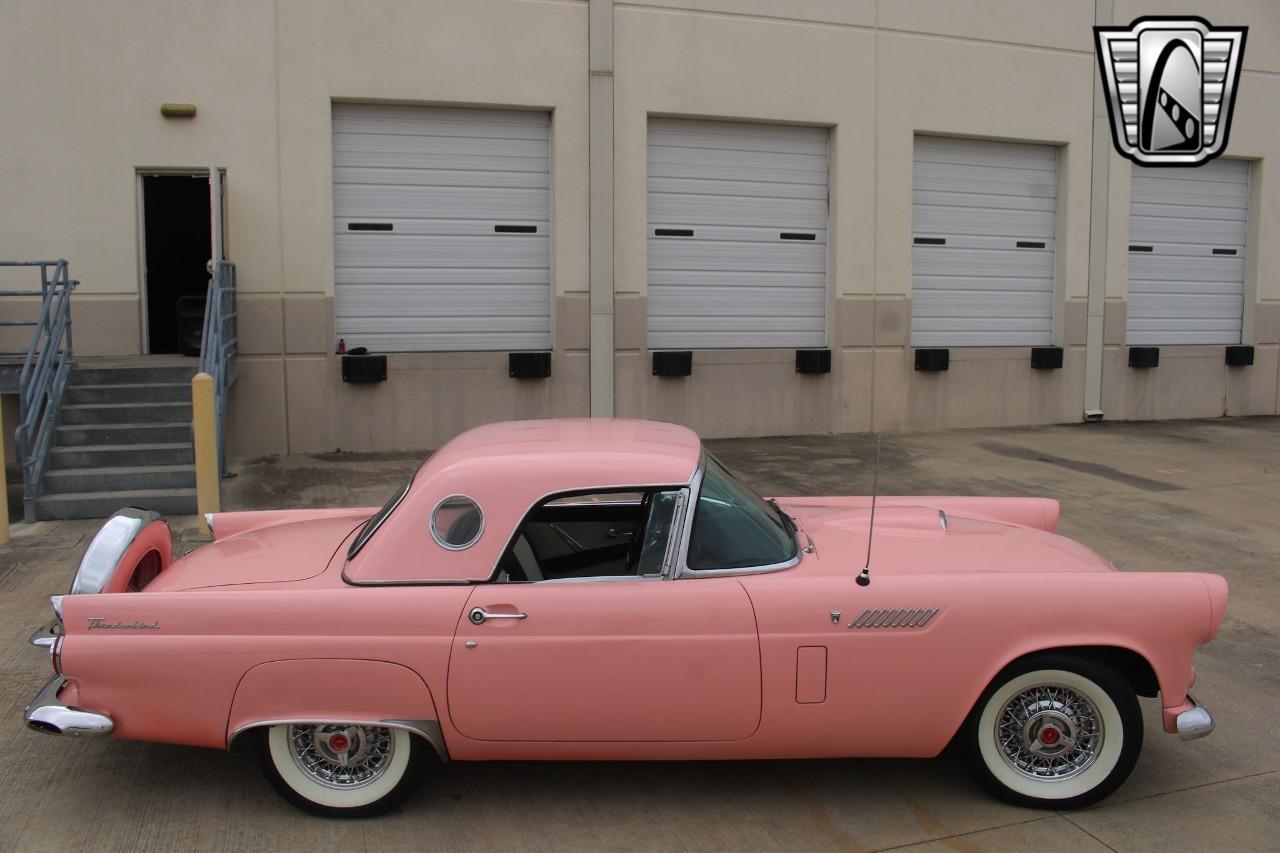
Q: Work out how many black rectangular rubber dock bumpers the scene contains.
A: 8